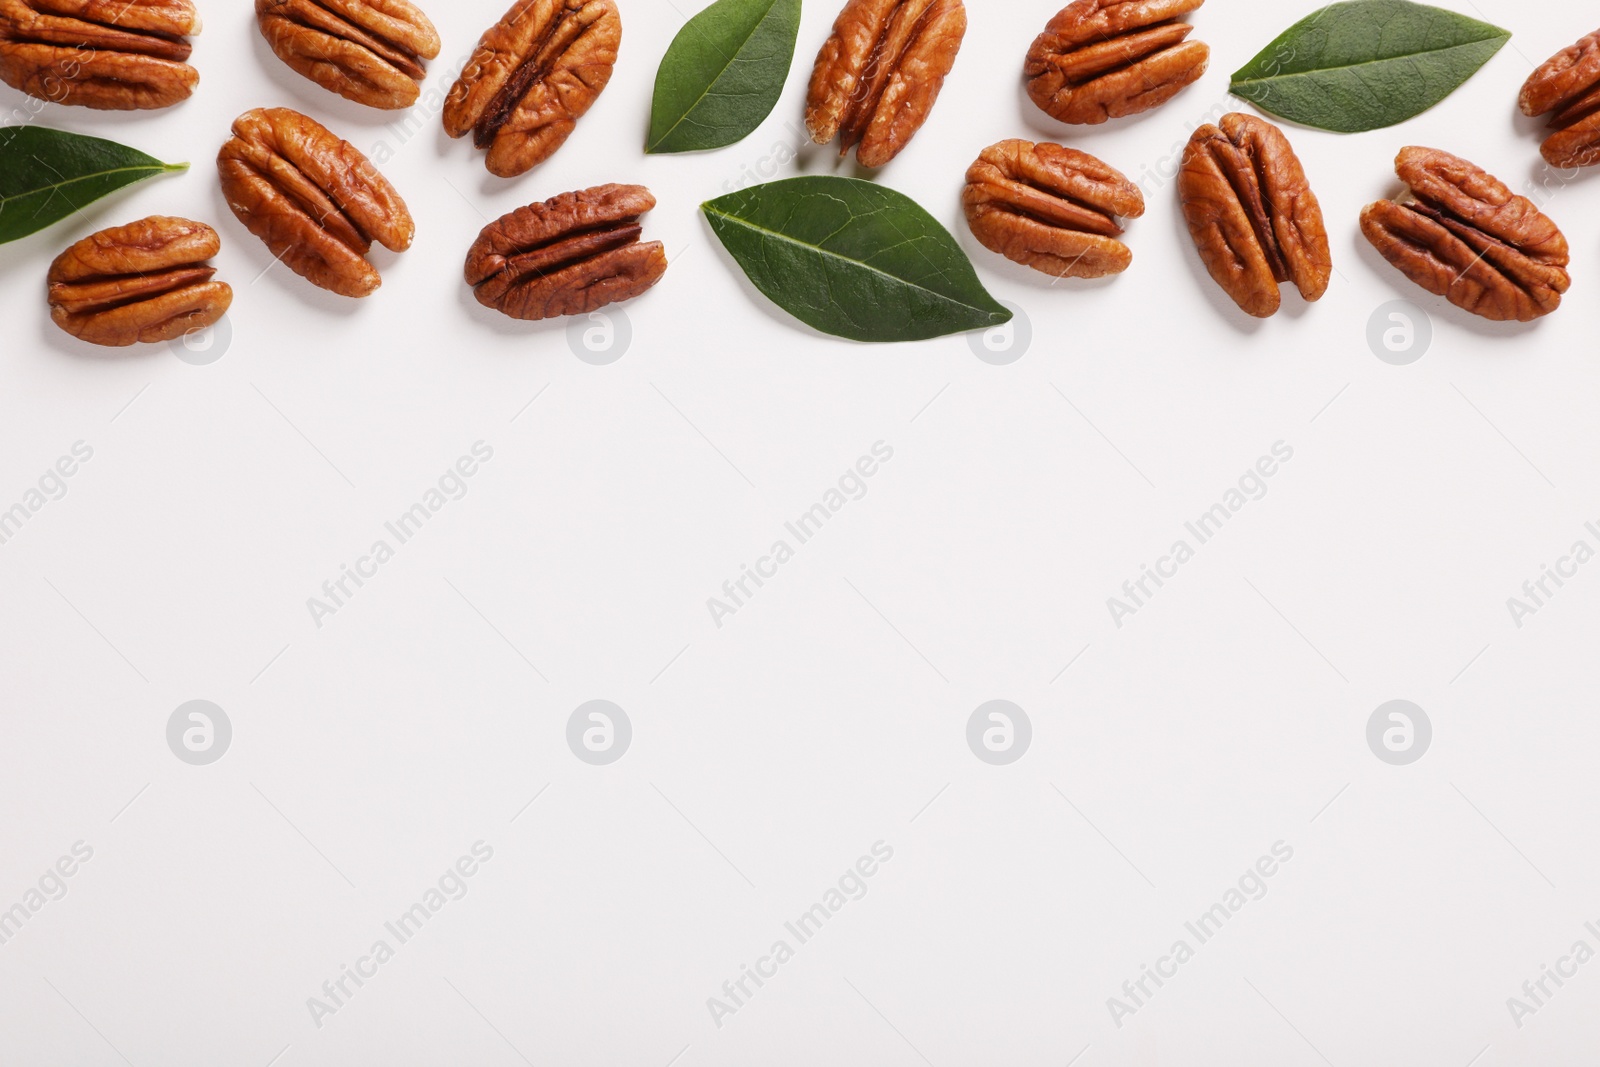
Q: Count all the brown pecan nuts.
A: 12